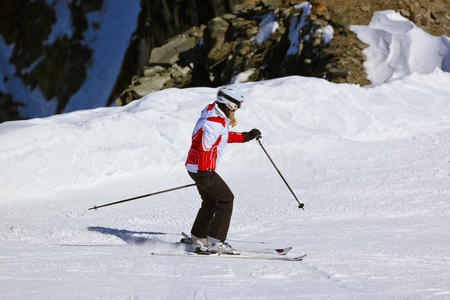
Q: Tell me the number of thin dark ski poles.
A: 2